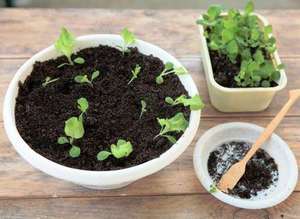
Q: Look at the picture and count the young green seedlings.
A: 11